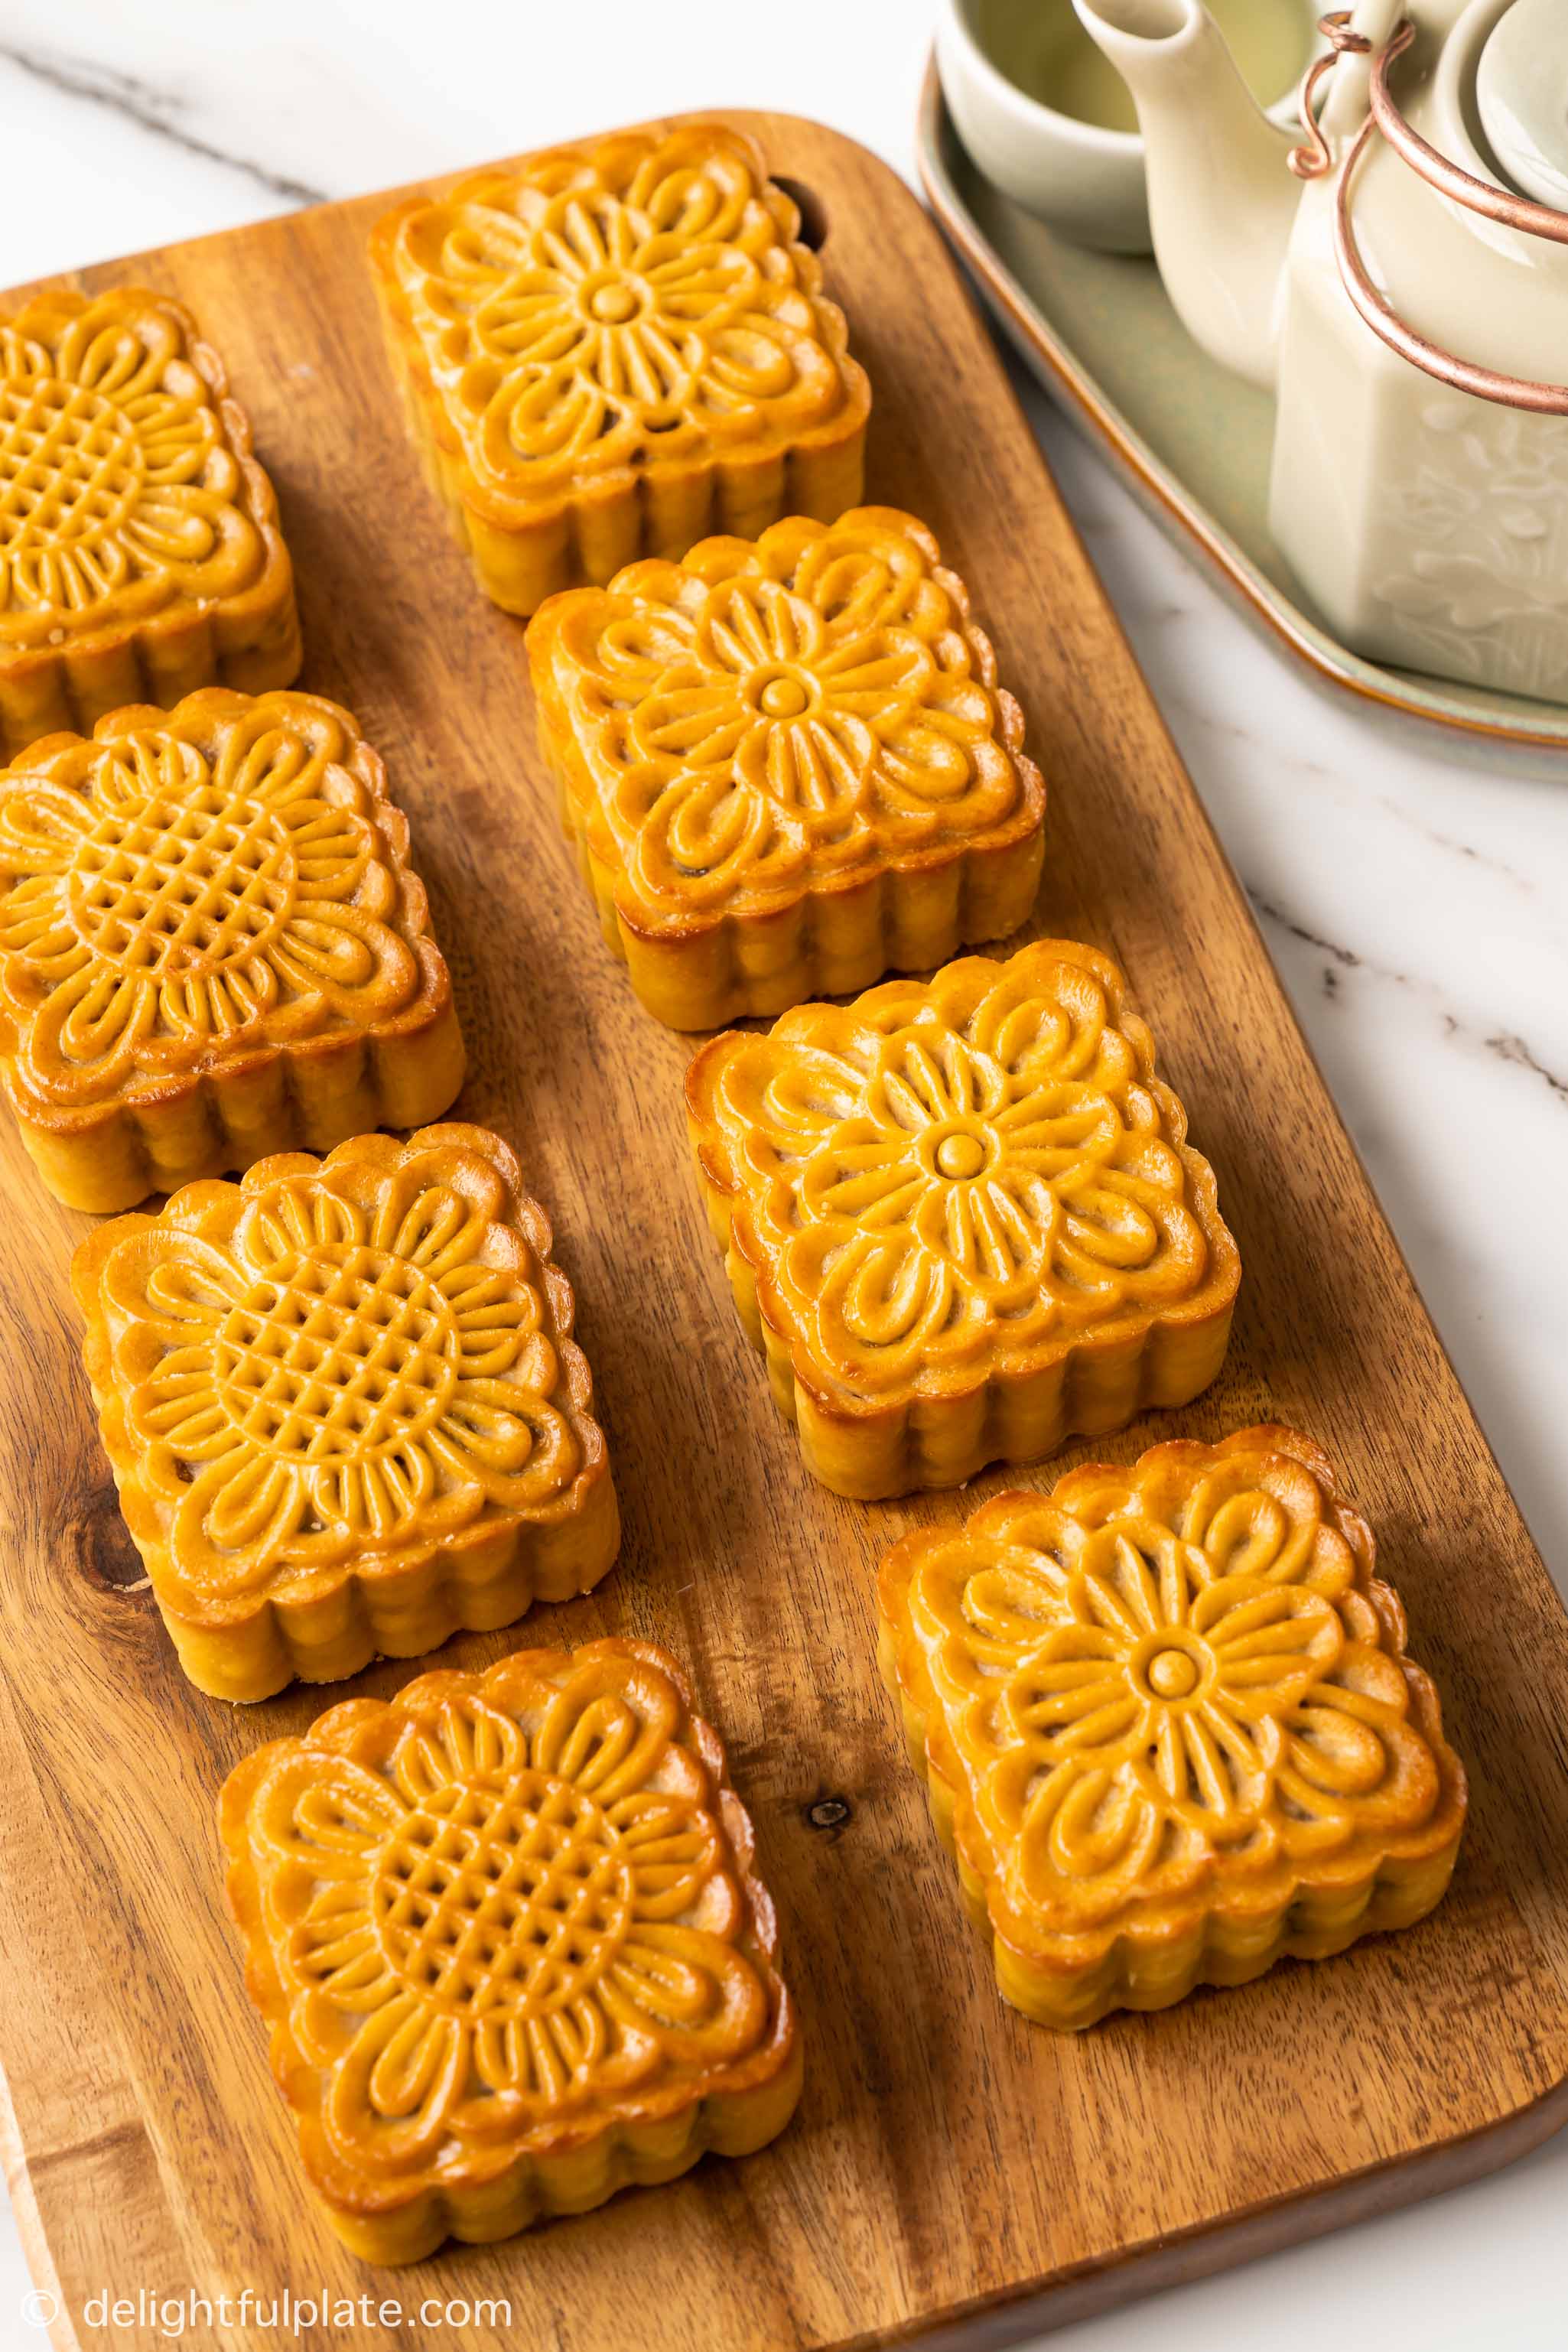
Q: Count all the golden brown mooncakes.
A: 8